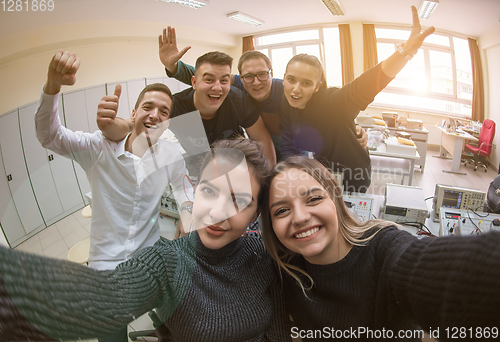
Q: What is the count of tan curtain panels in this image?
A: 4